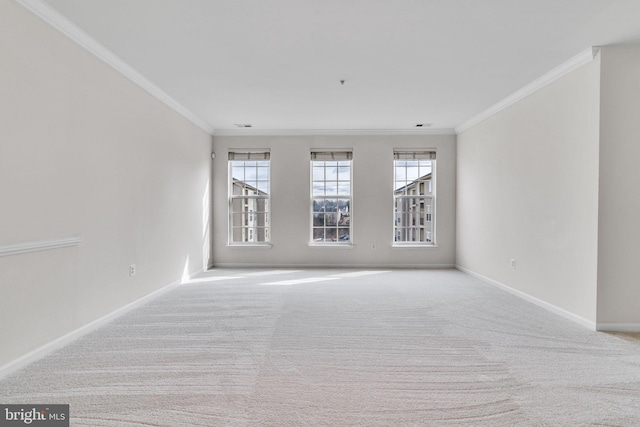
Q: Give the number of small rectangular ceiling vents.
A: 2